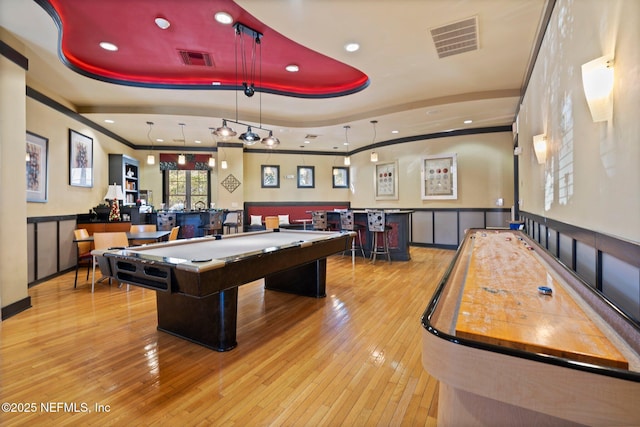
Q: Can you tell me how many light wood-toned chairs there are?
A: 5